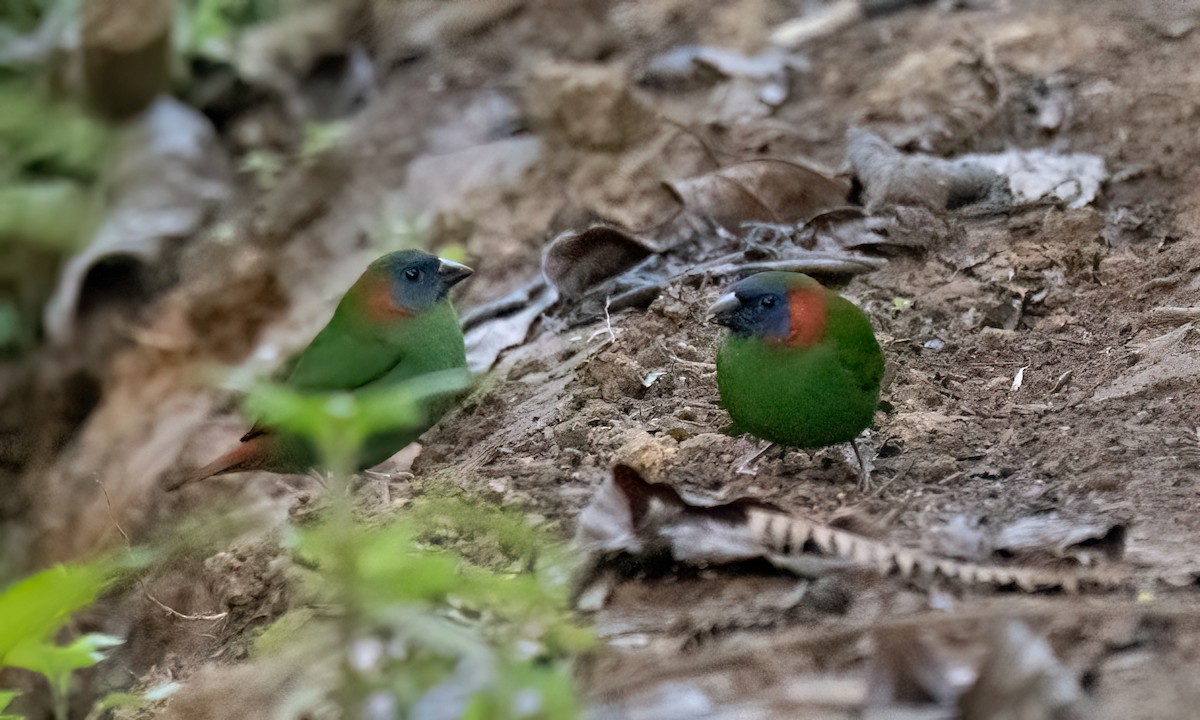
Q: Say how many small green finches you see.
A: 2